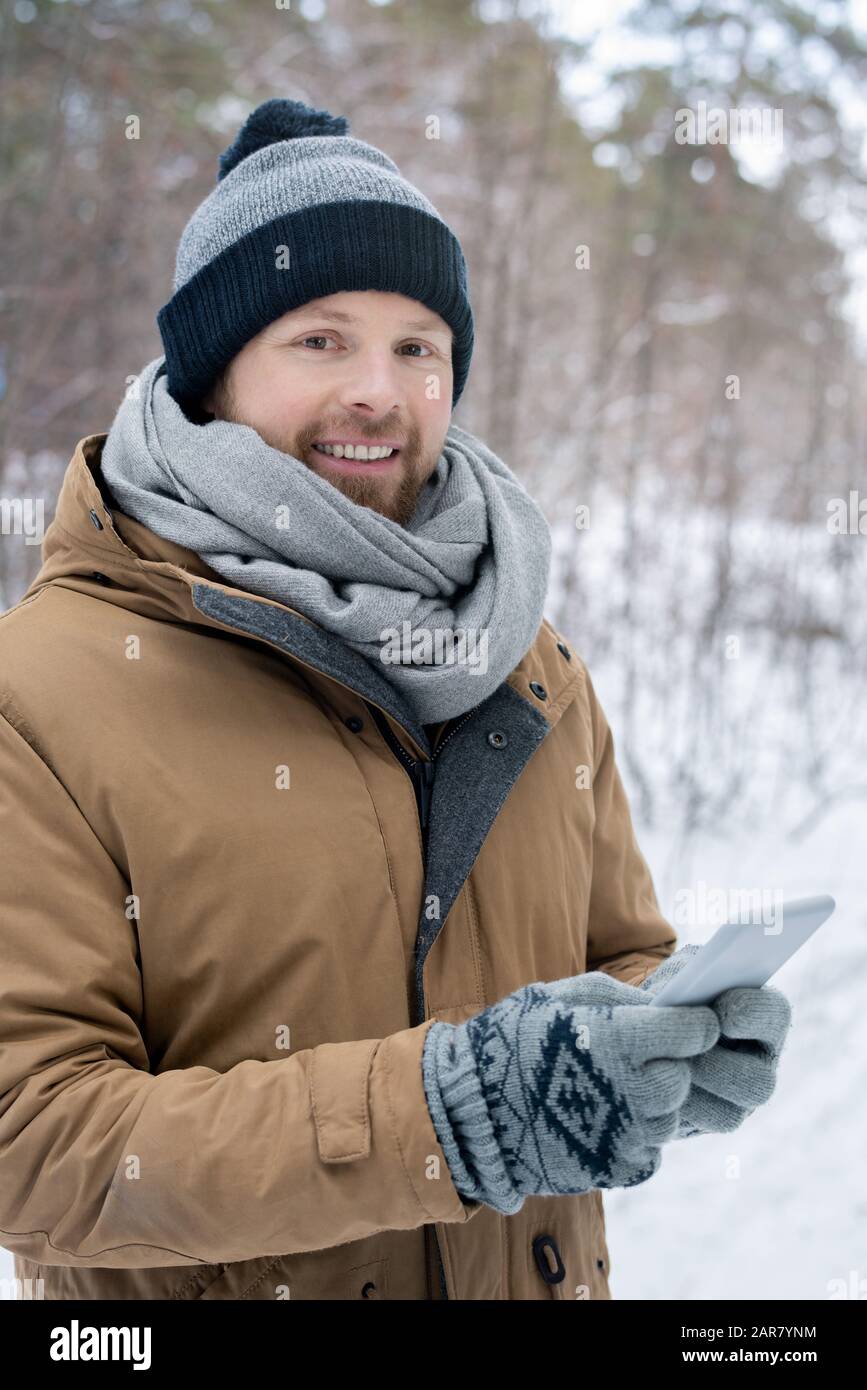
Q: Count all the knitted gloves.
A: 2